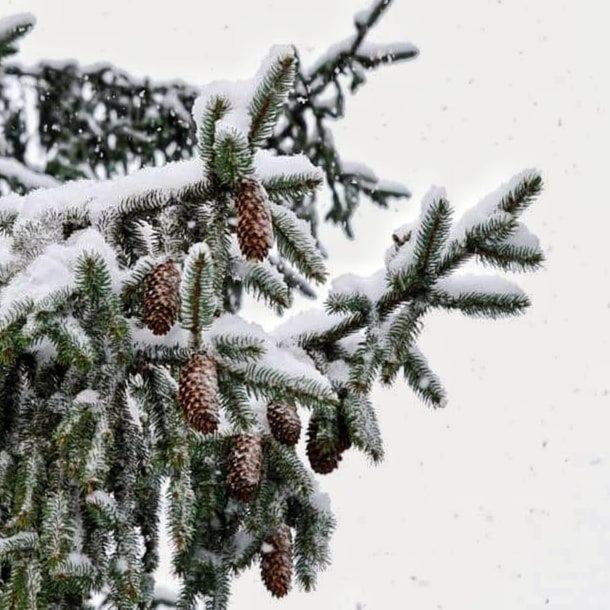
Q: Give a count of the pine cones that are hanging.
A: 7